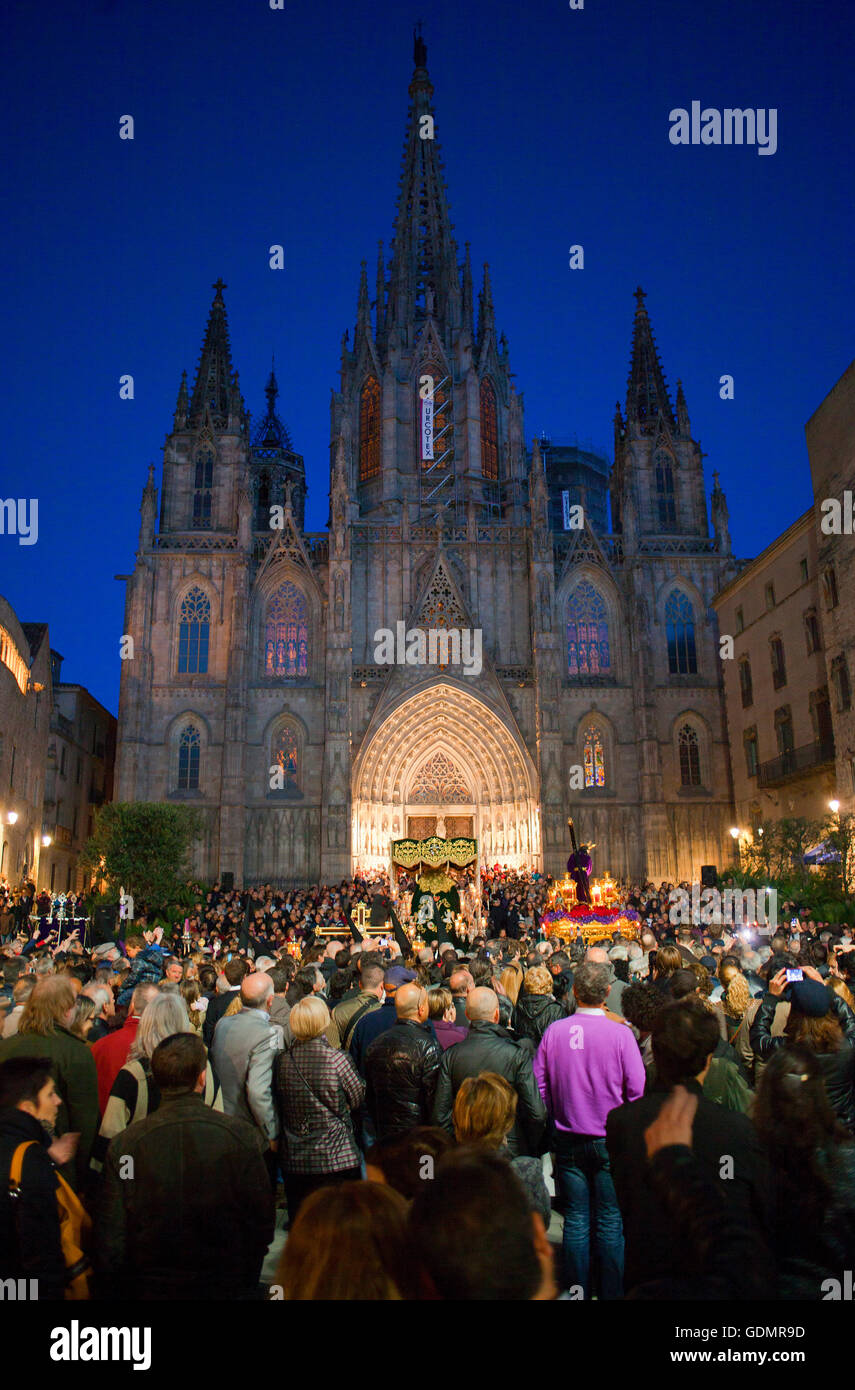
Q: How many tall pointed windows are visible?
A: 13